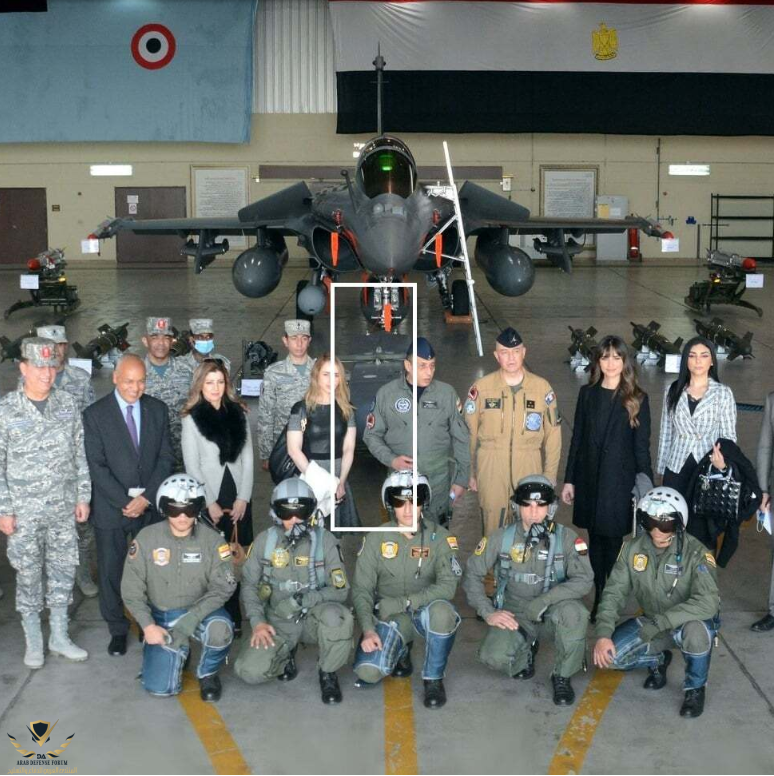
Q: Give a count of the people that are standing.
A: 13